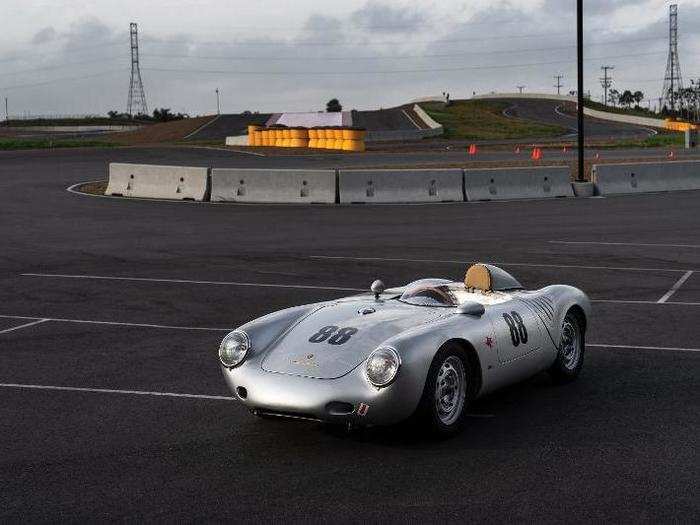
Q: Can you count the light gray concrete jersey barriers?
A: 5